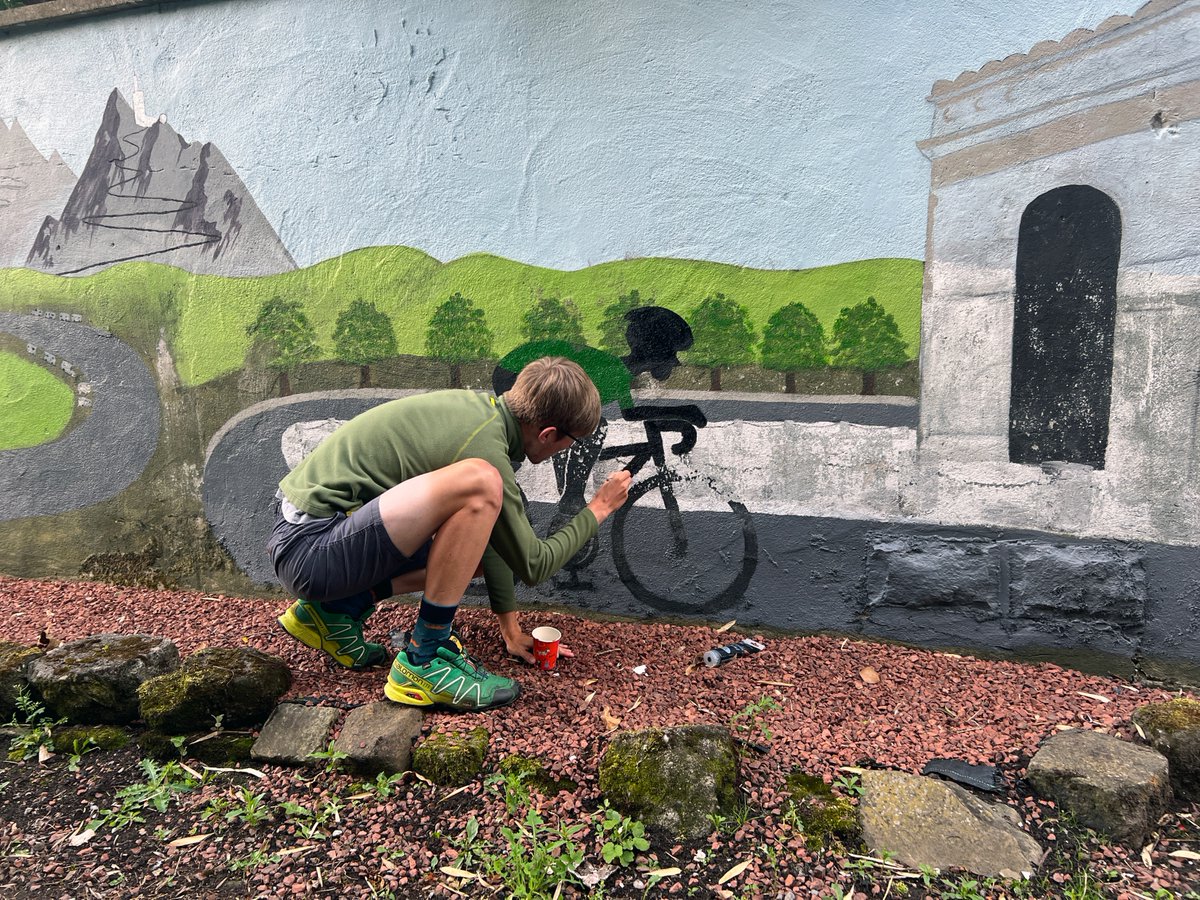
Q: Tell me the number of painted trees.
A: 8